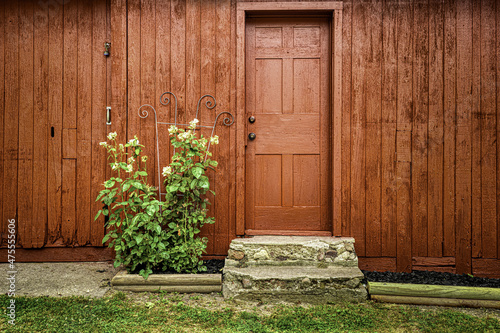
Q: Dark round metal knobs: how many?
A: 2